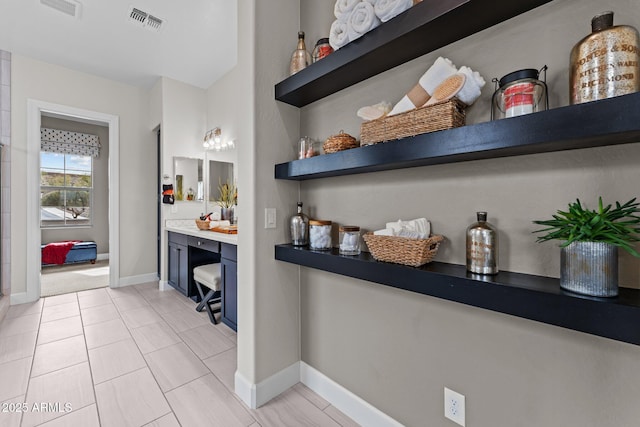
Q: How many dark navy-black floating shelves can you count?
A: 3